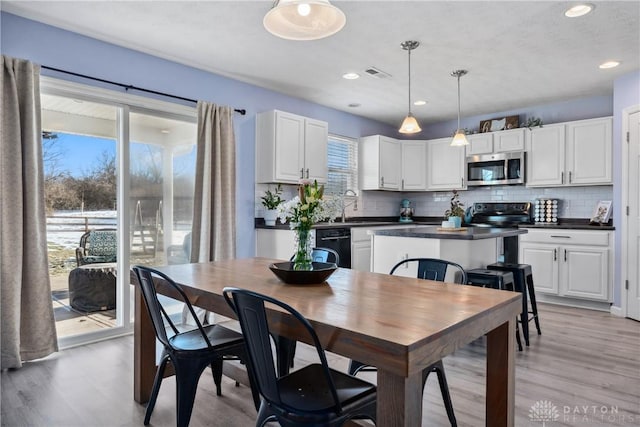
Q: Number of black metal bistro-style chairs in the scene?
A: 4